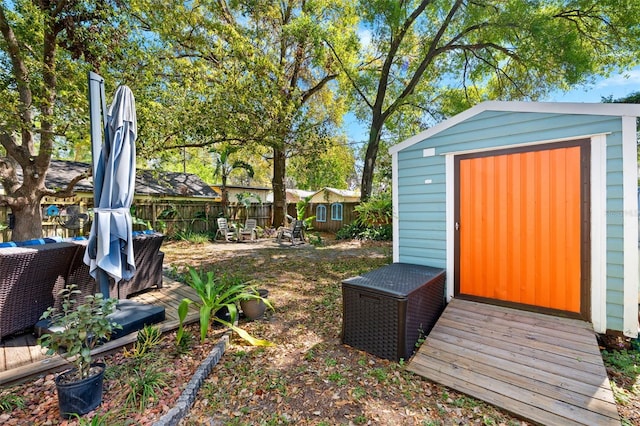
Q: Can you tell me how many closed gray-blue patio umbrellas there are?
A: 1